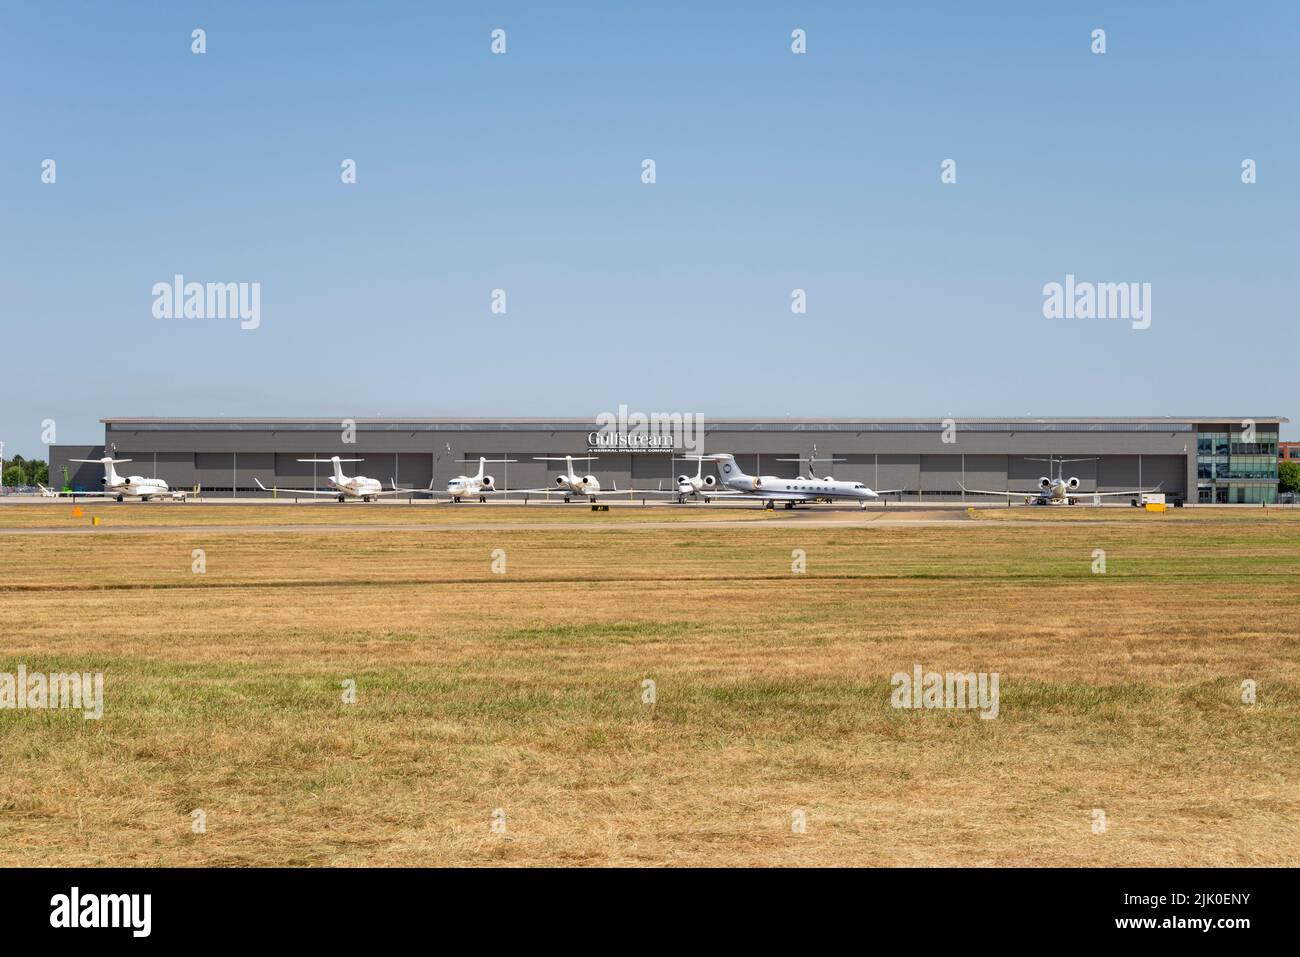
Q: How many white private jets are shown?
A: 8